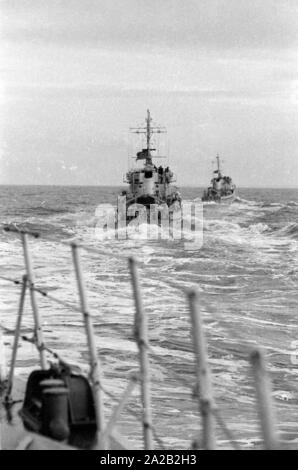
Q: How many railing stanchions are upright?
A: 5